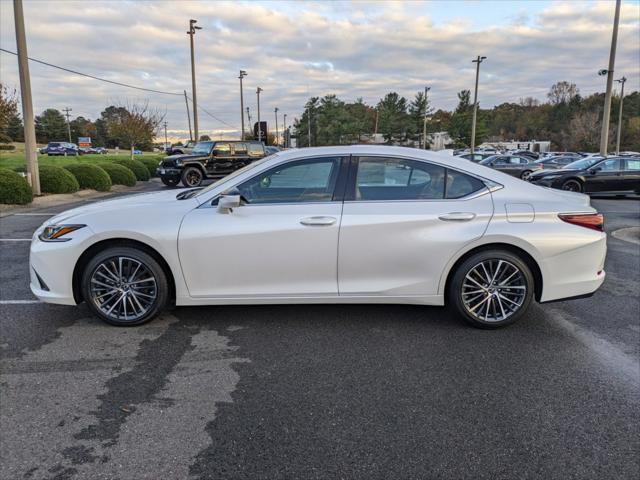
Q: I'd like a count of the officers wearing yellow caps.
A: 0